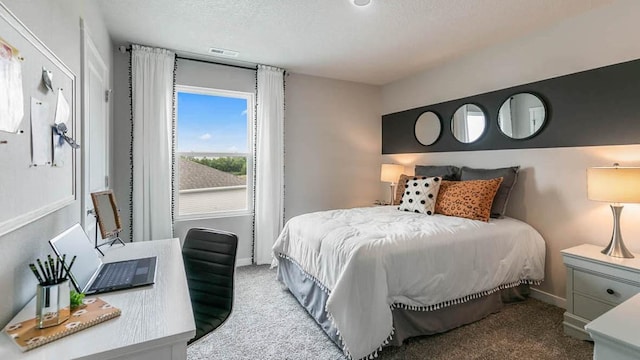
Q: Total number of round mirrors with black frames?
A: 3